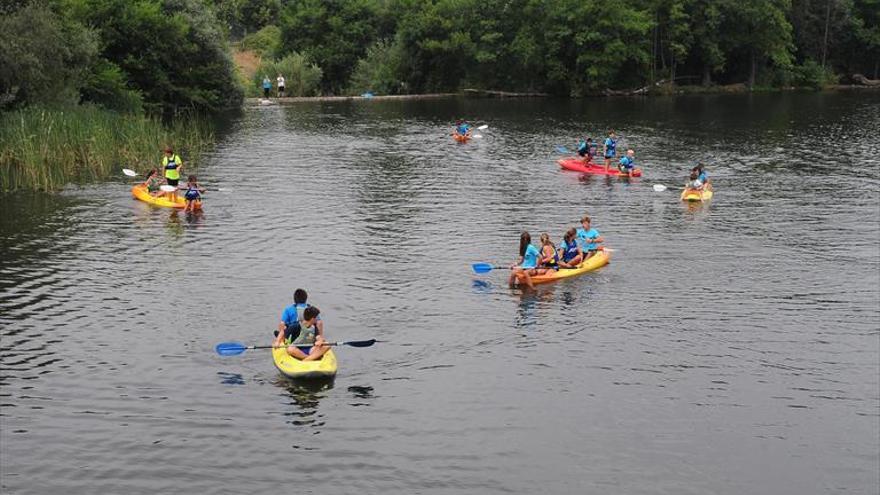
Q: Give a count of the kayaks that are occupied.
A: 6